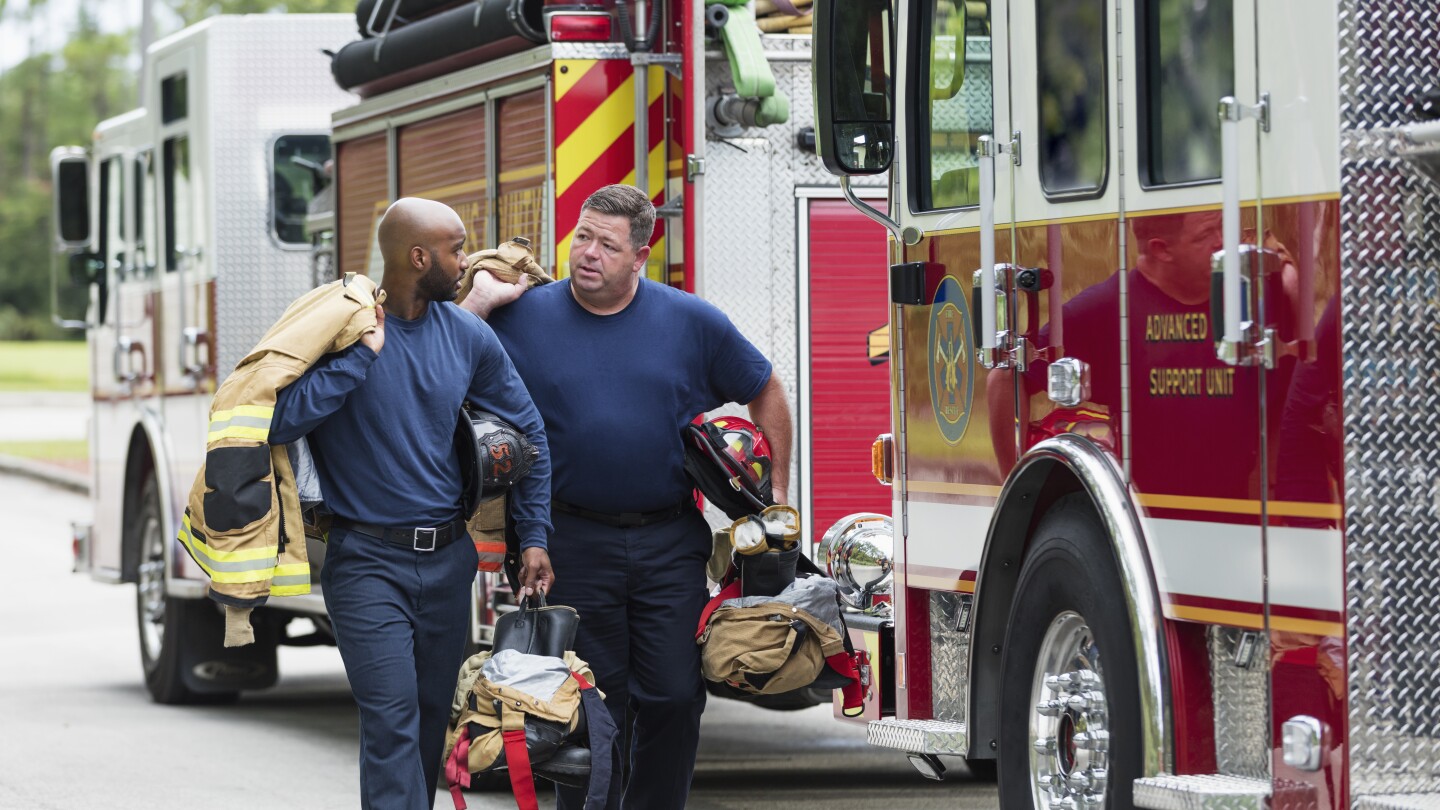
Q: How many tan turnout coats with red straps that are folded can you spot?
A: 2